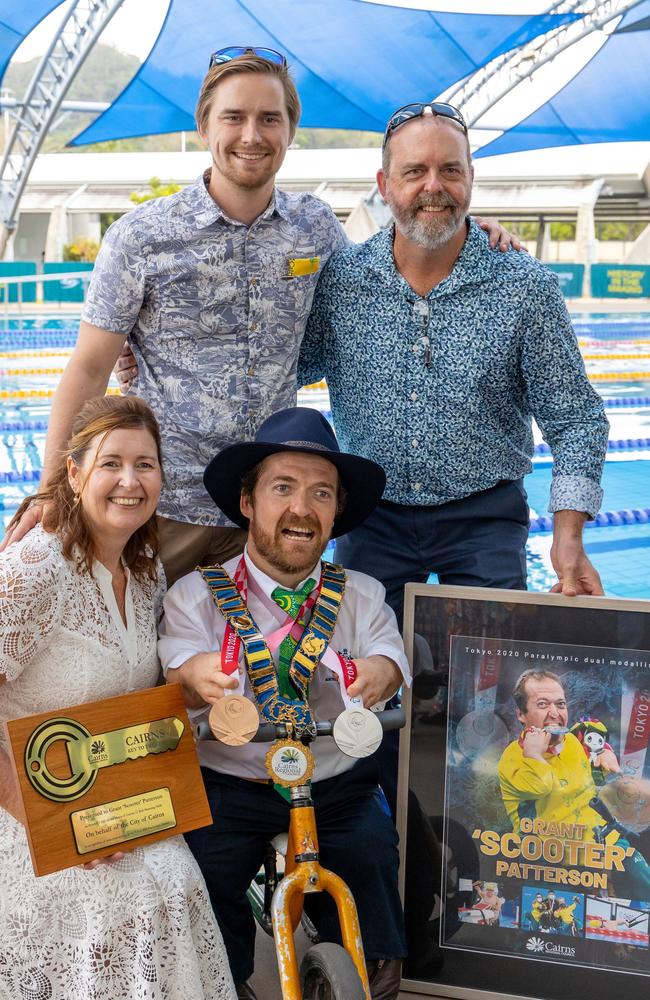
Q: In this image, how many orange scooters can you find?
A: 1